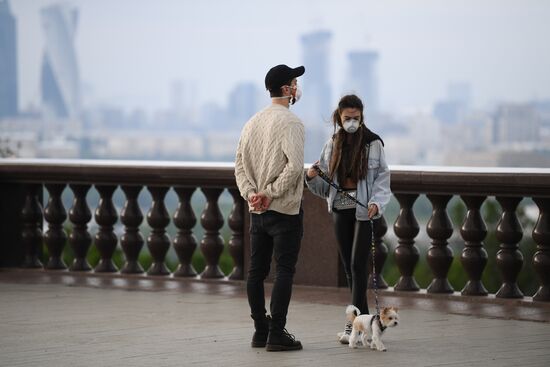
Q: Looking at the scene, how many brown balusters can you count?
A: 15